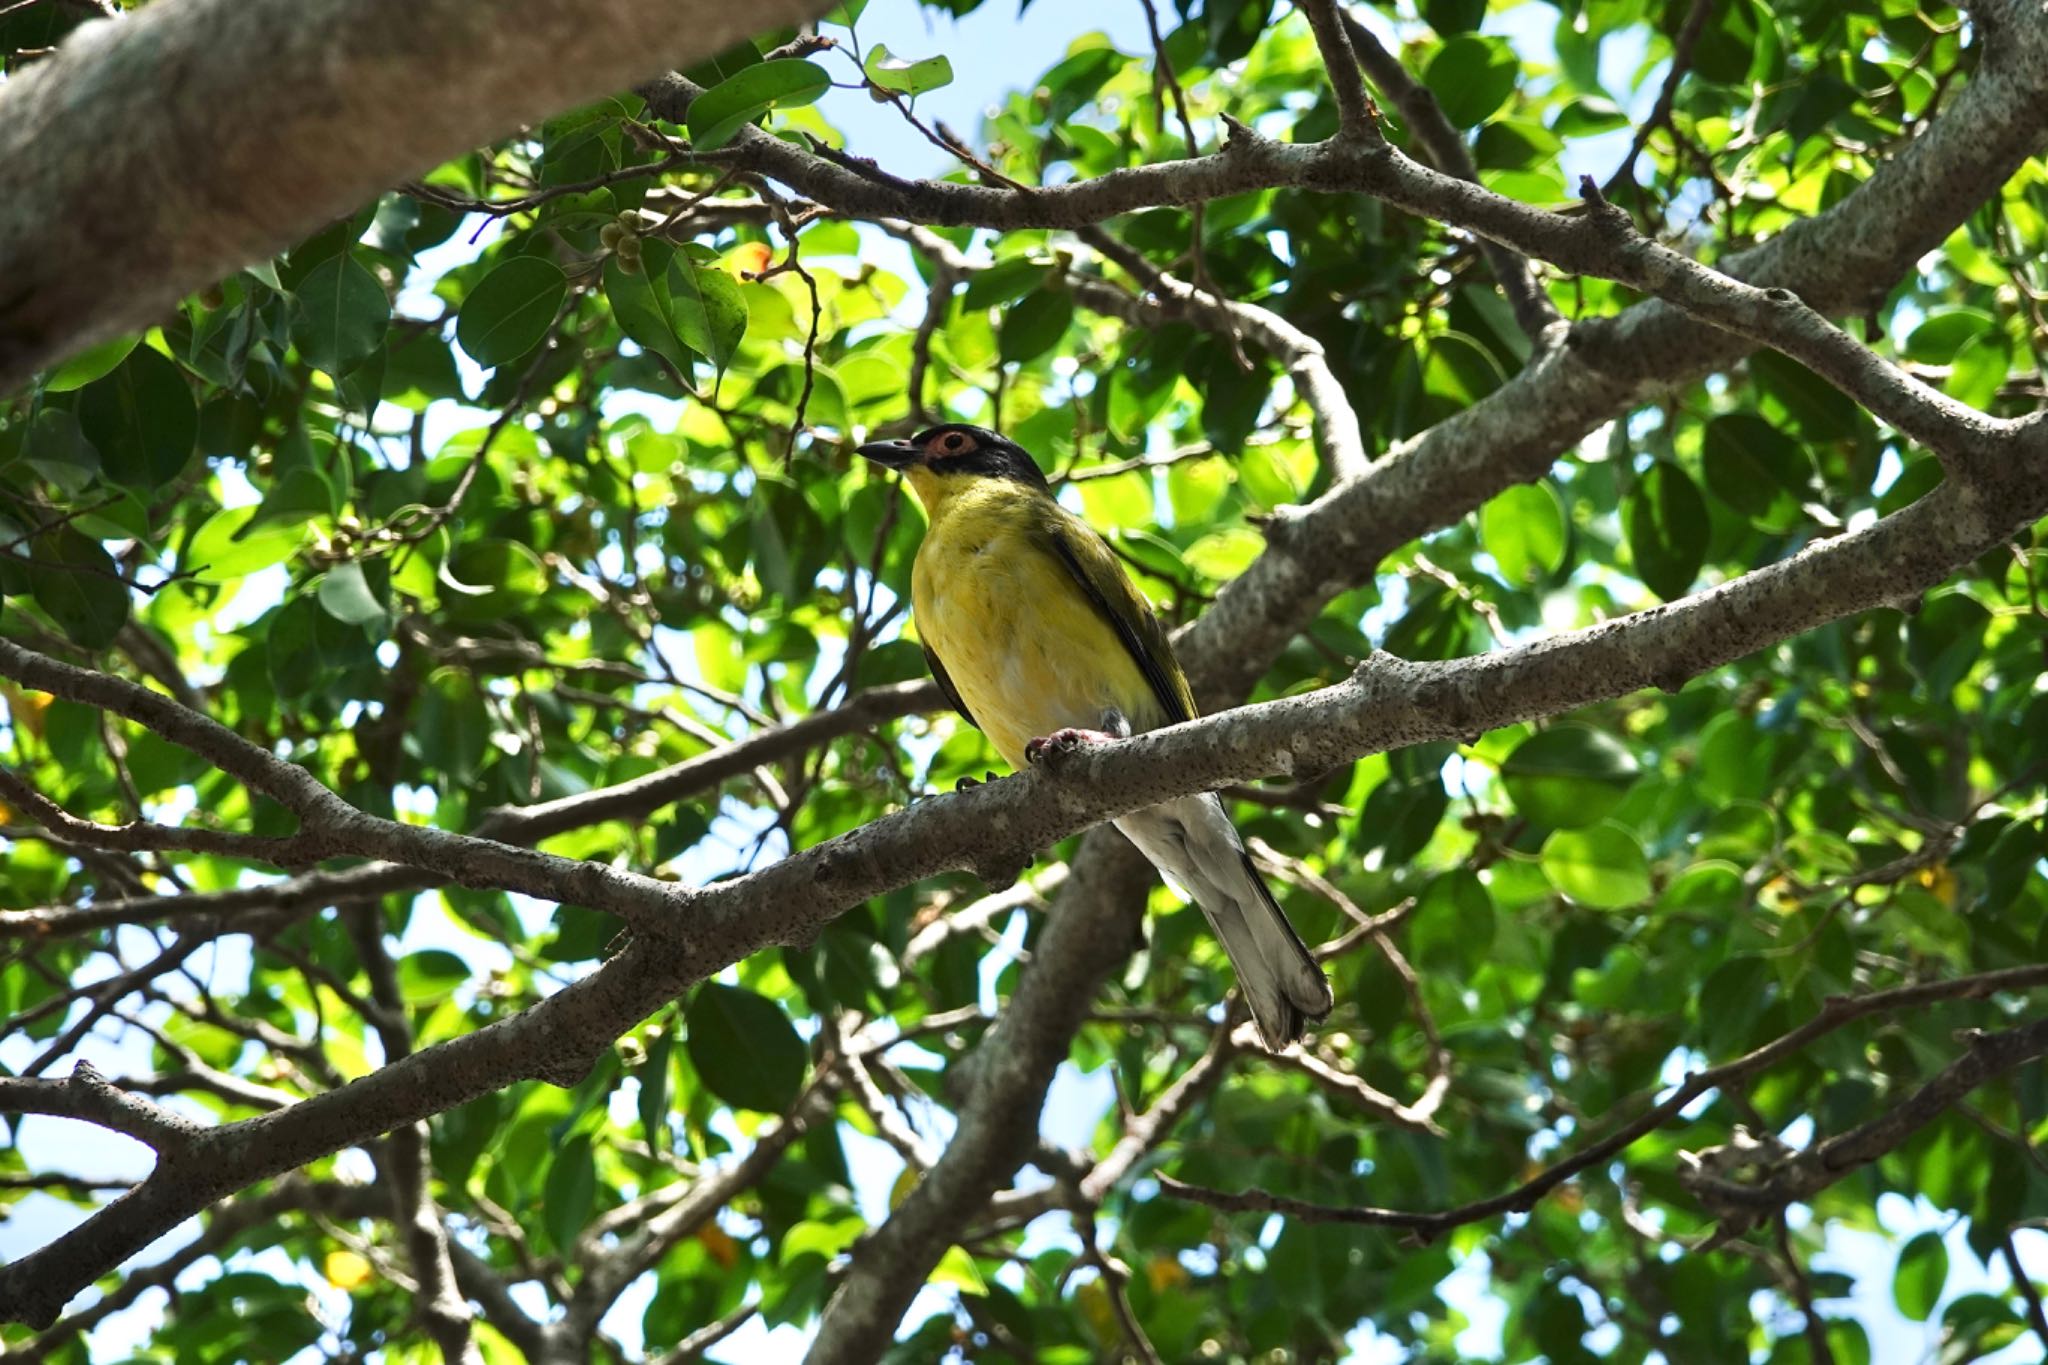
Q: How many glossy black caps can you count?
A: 1